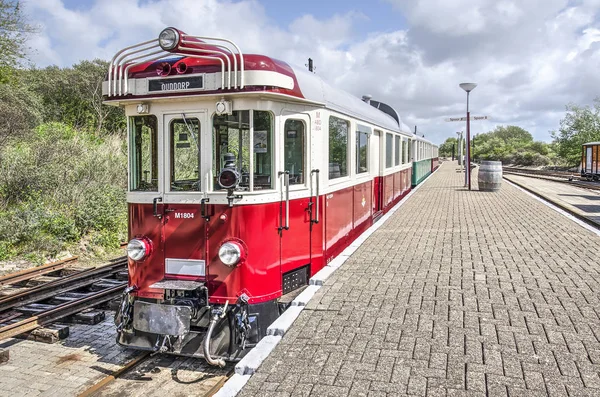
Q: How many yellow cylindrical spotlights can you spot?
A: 0